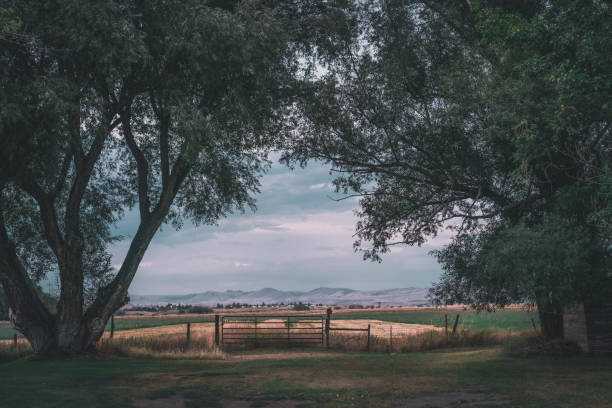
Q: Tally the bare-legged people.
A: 0